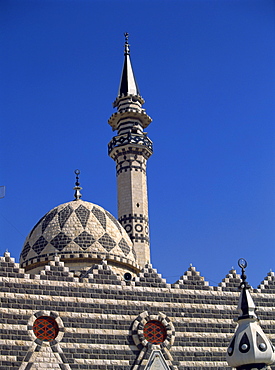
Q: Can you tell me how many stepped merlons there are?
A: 7